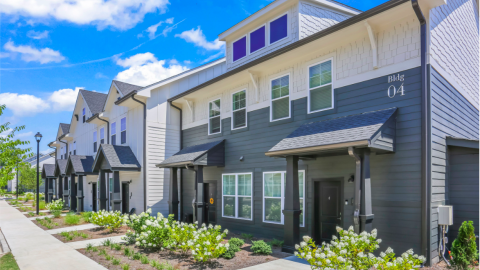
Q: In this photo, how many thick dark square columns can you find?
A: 12